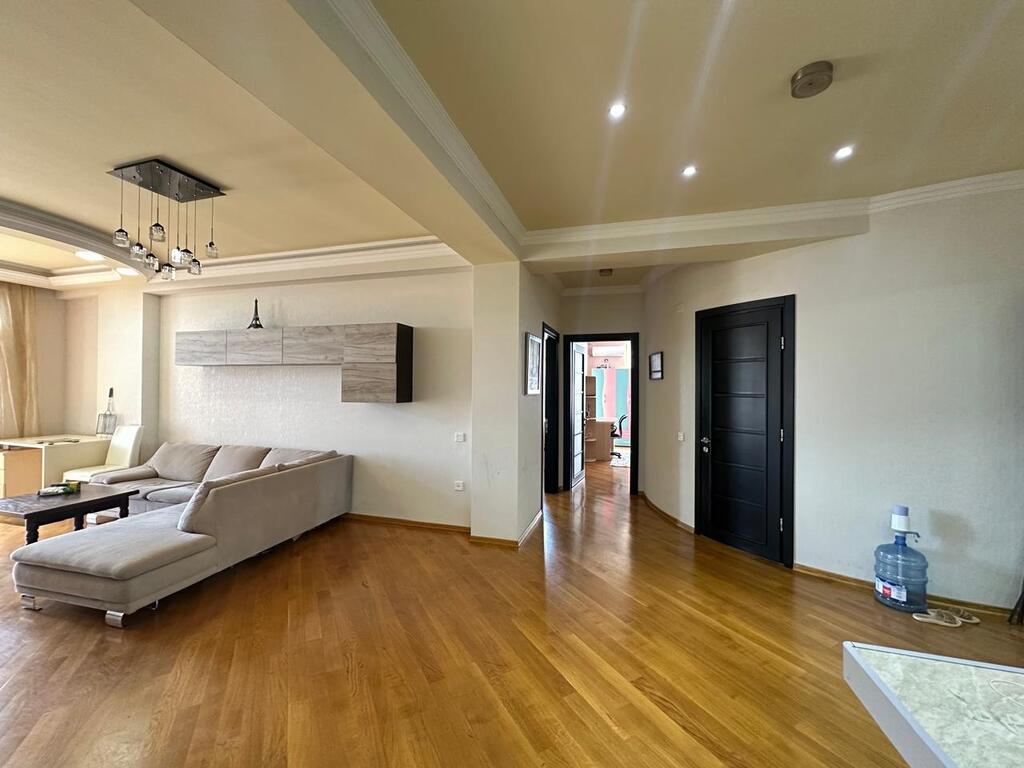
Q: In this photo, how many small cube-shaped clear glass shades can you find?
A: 9